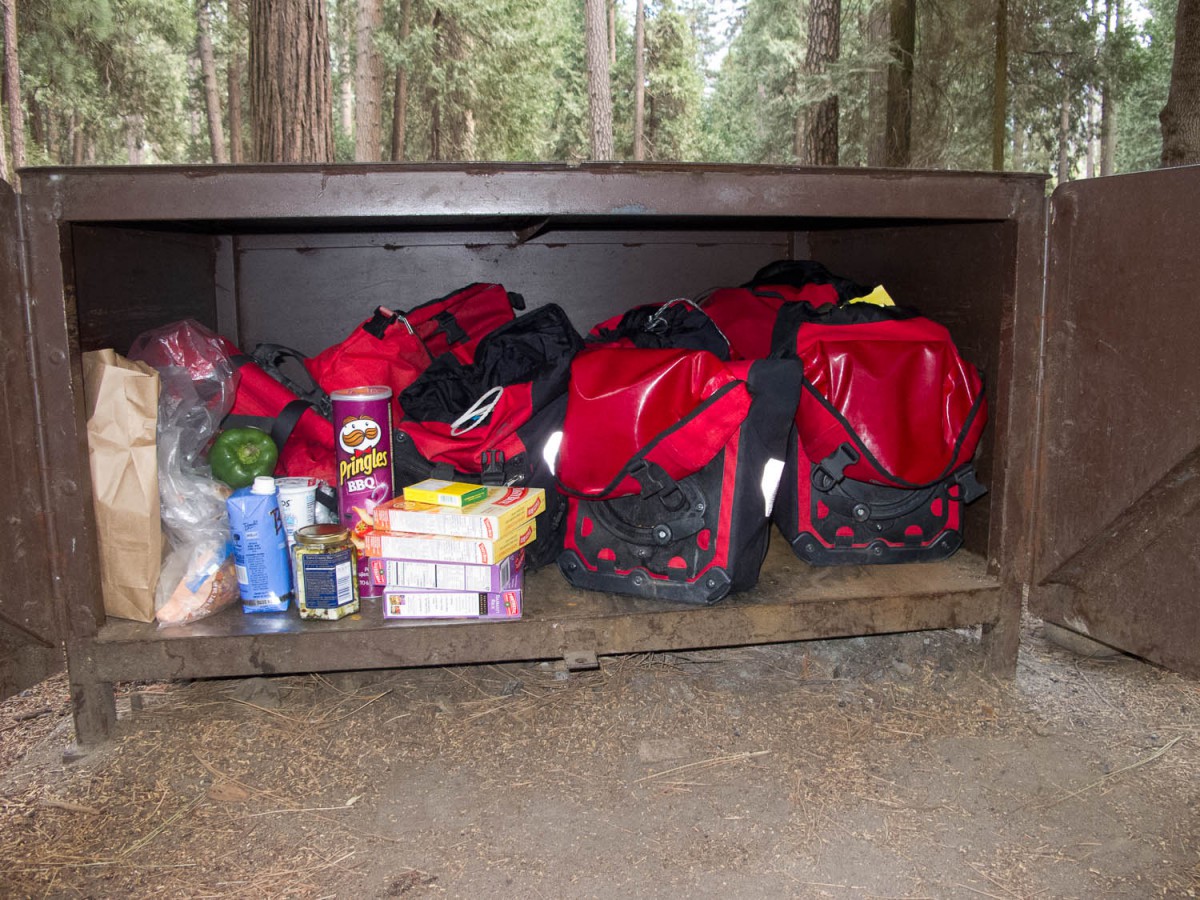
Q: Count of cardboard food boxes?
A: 5